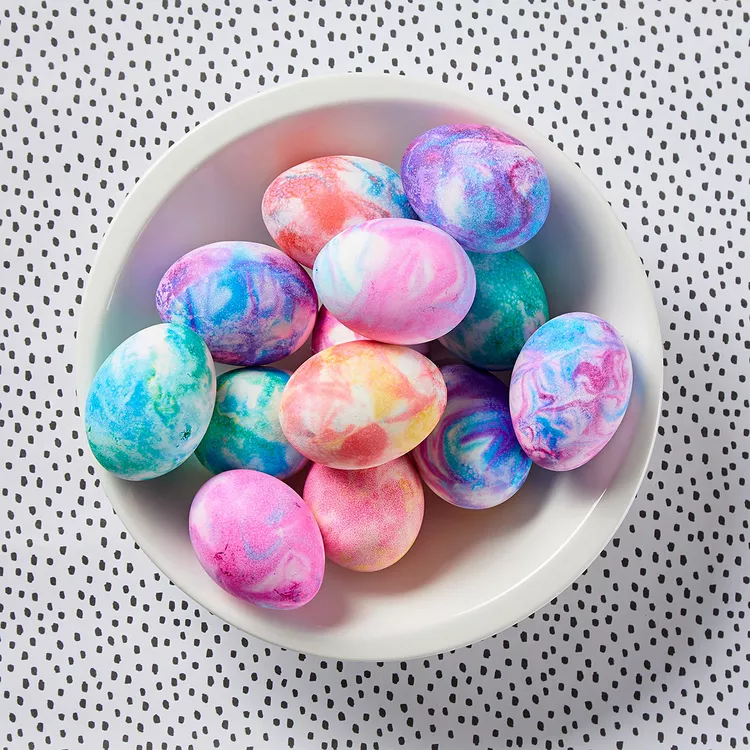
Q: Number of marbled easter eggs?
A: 13